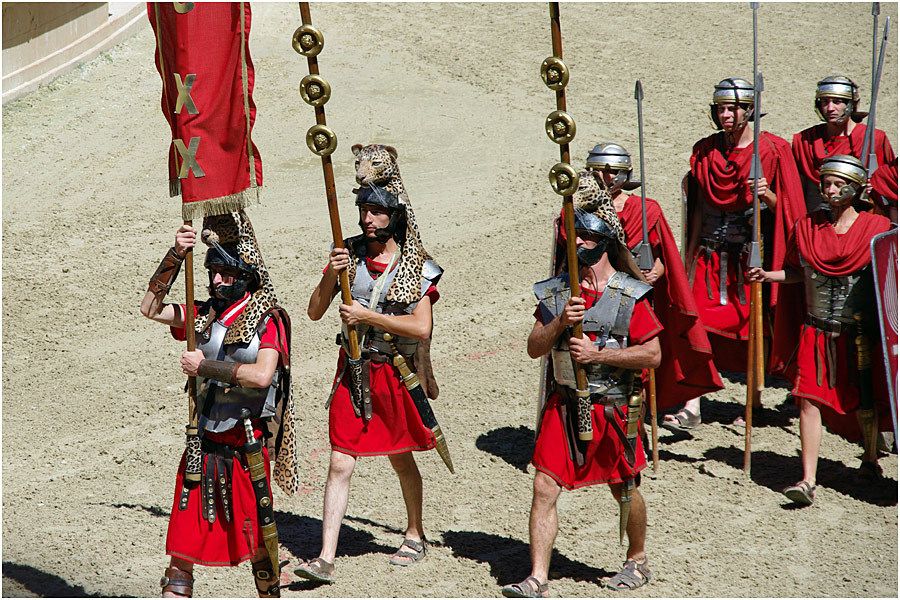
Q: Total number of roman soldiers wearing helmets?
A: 7